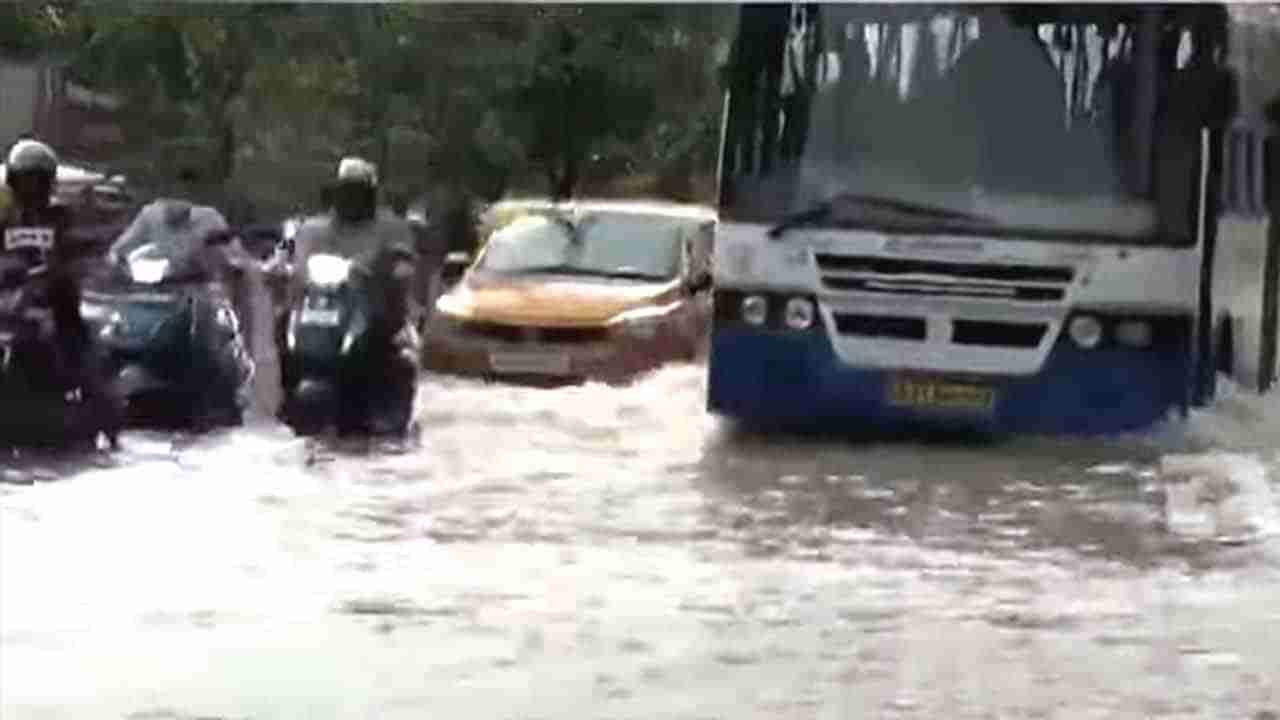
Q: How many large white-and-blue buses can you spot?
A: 1